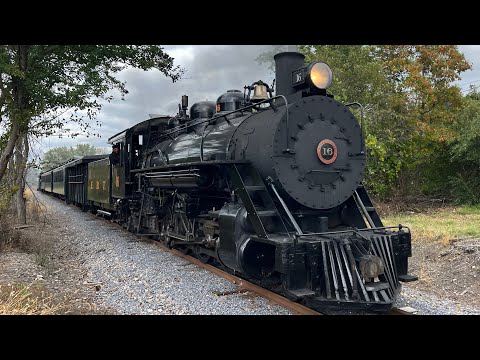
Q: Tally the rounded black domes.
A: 2